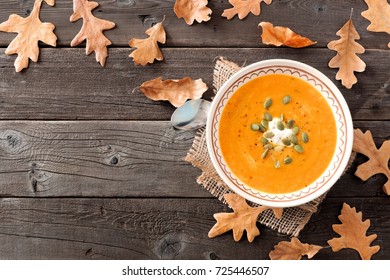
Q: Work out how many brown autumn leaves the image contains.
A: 13